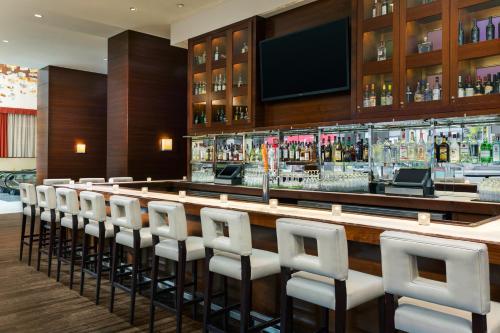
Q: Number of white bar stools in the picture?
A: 12